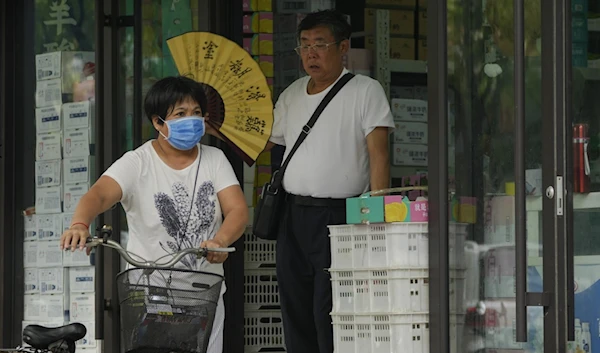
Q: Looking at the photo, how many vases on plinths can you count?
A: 0